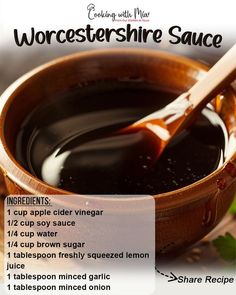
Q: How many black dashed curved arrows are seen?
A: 1